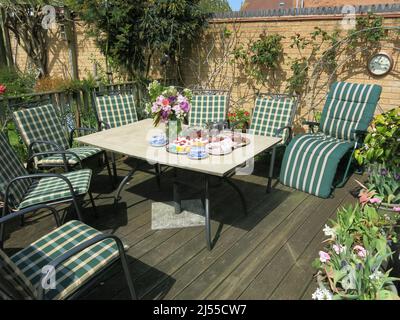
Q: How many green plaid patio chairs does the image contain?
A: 6